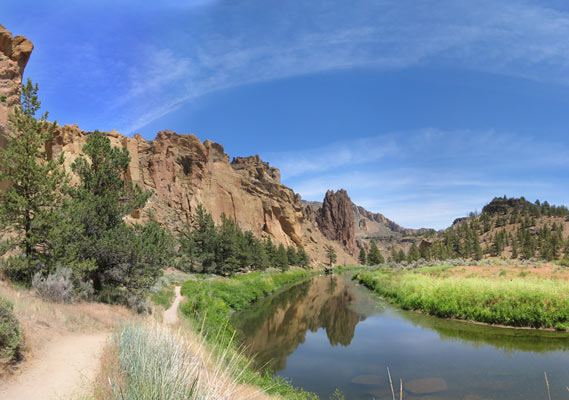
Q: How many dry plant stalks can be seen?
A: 3